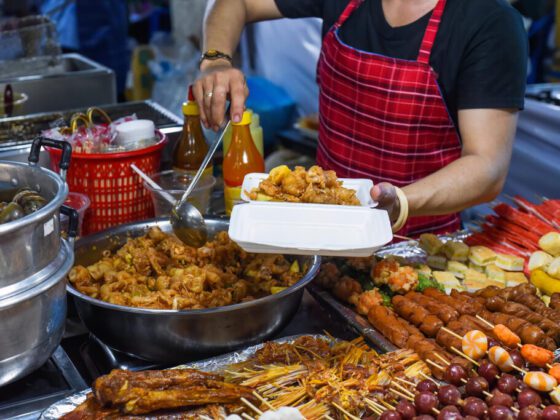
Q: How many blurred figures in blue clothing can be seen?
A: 1